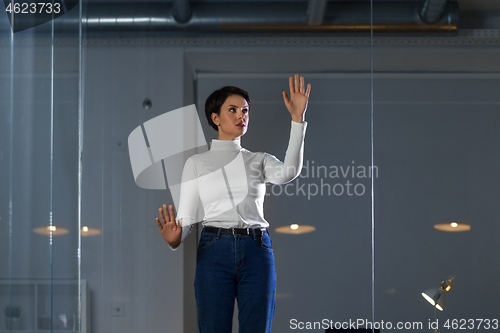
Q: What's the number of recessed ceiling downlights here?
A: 4